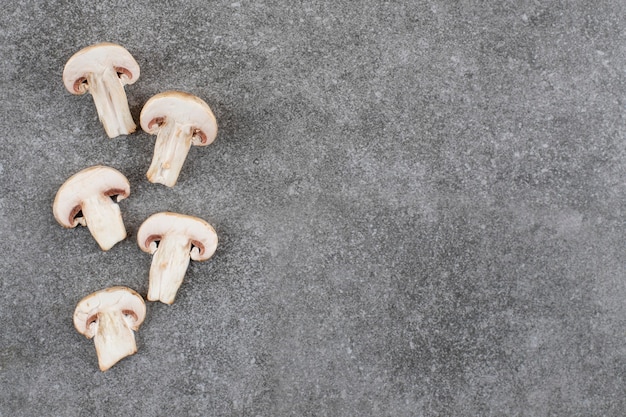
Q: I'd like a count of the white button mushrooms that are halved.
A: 5